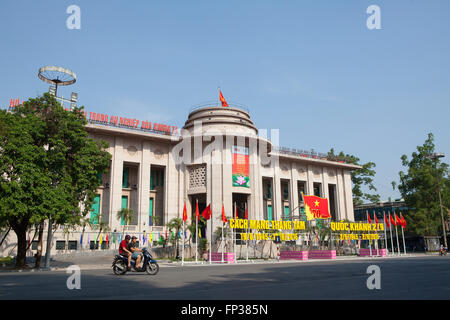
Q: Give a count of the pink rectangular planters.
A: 4